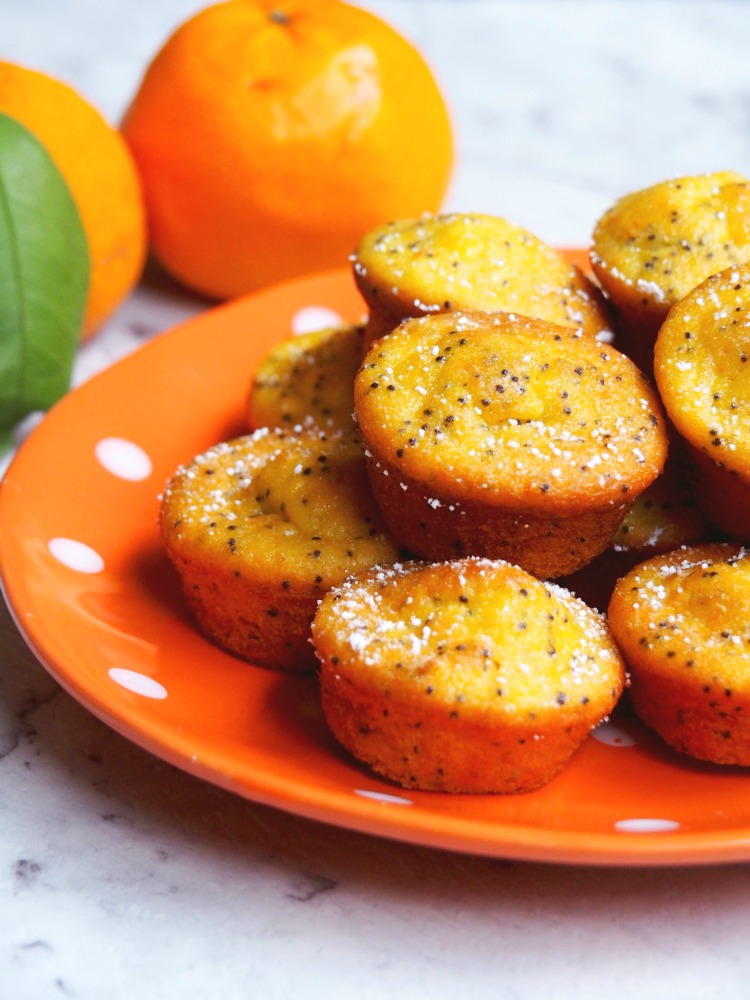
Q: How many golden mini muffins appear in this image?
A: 9